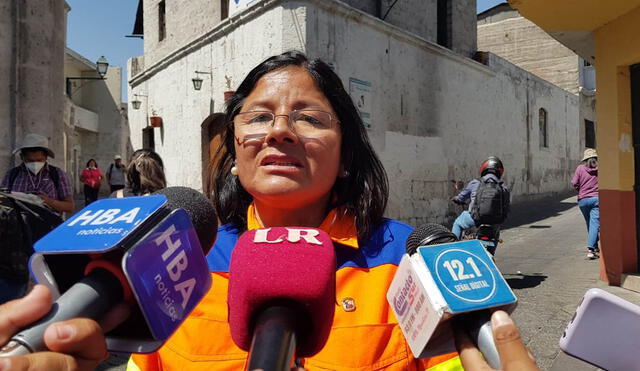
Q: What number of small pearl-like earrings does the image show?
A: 2